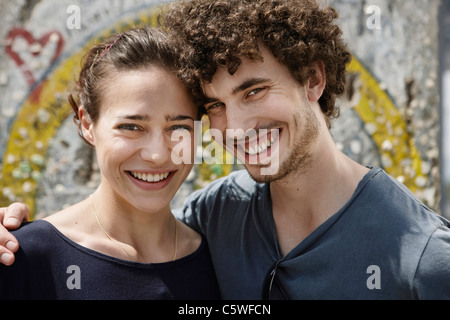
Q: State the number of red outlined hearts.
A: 1